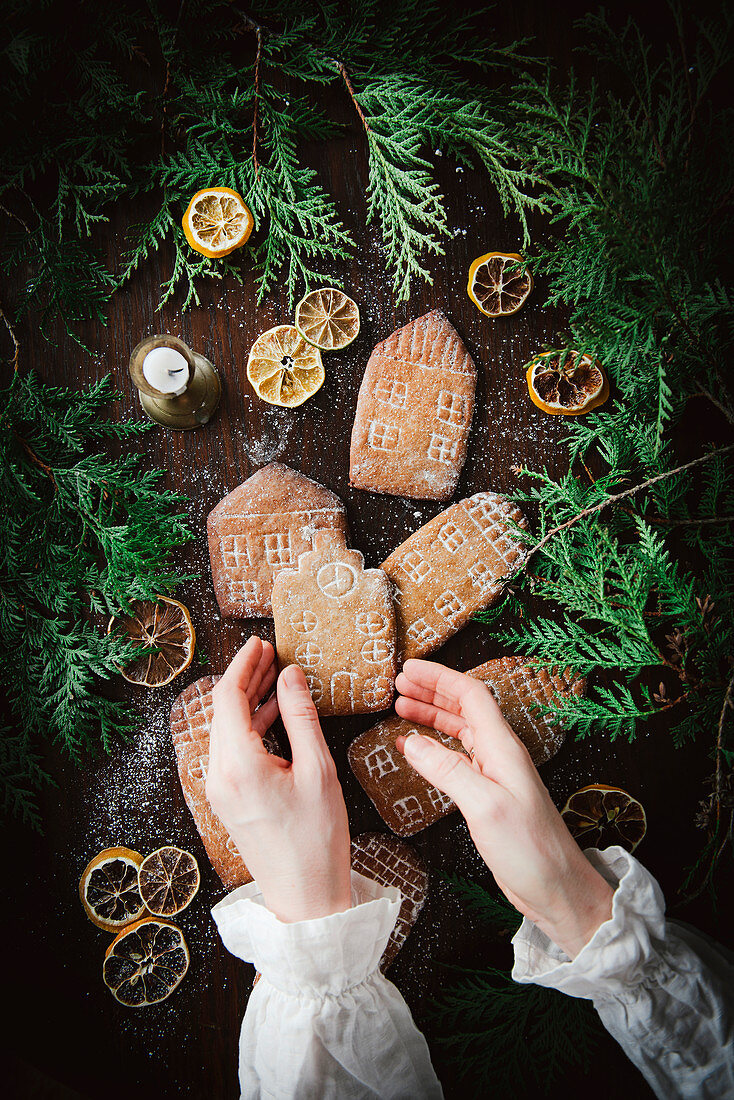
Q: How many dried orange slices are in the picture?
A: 10